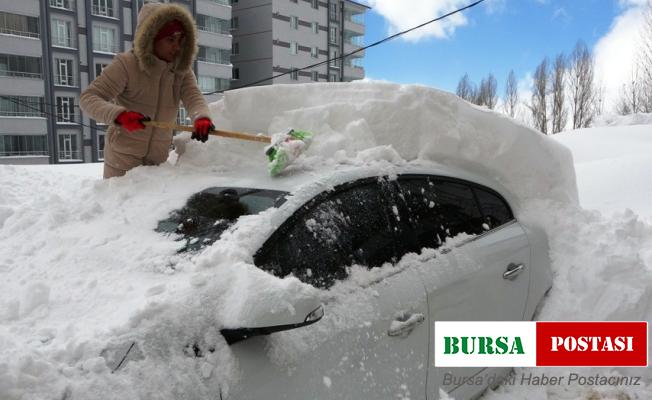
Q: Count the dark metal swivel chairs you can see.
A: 0